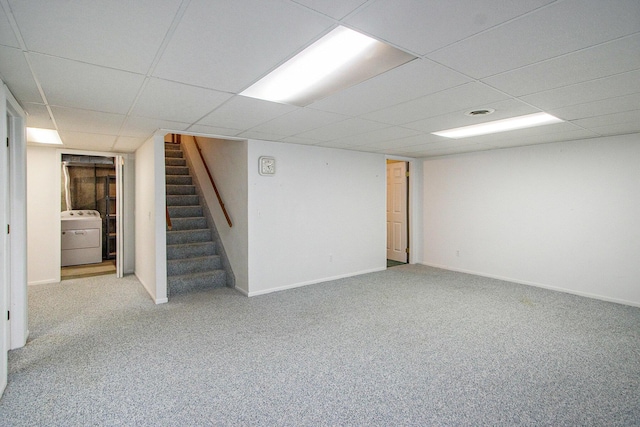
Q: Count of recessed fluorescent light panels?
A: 3